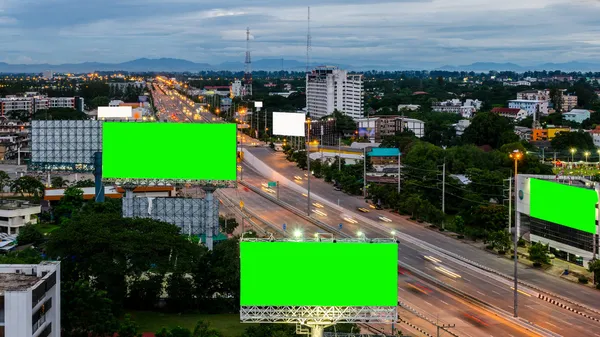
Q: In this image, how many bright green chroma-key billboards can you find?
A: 3